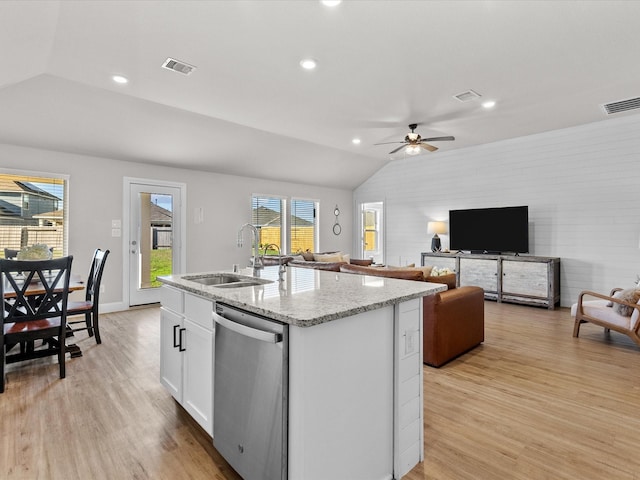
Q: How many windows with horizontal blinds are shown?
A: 3